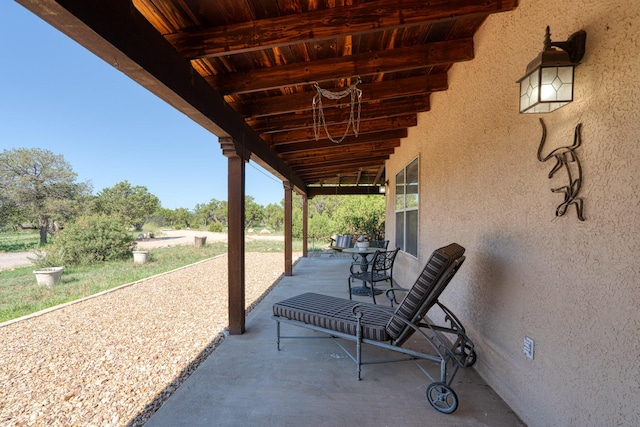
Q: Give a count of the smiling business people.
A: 0